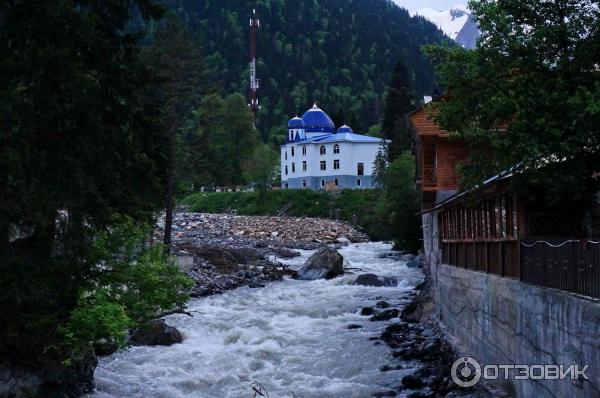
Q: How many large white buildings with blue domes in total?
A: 1